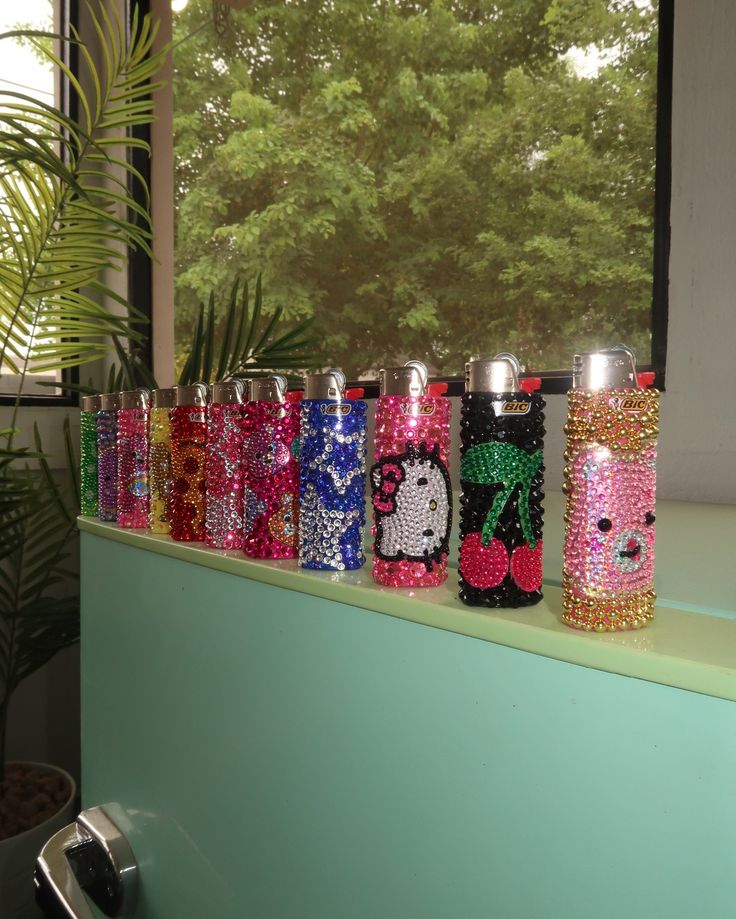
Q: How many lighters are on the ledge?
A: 11